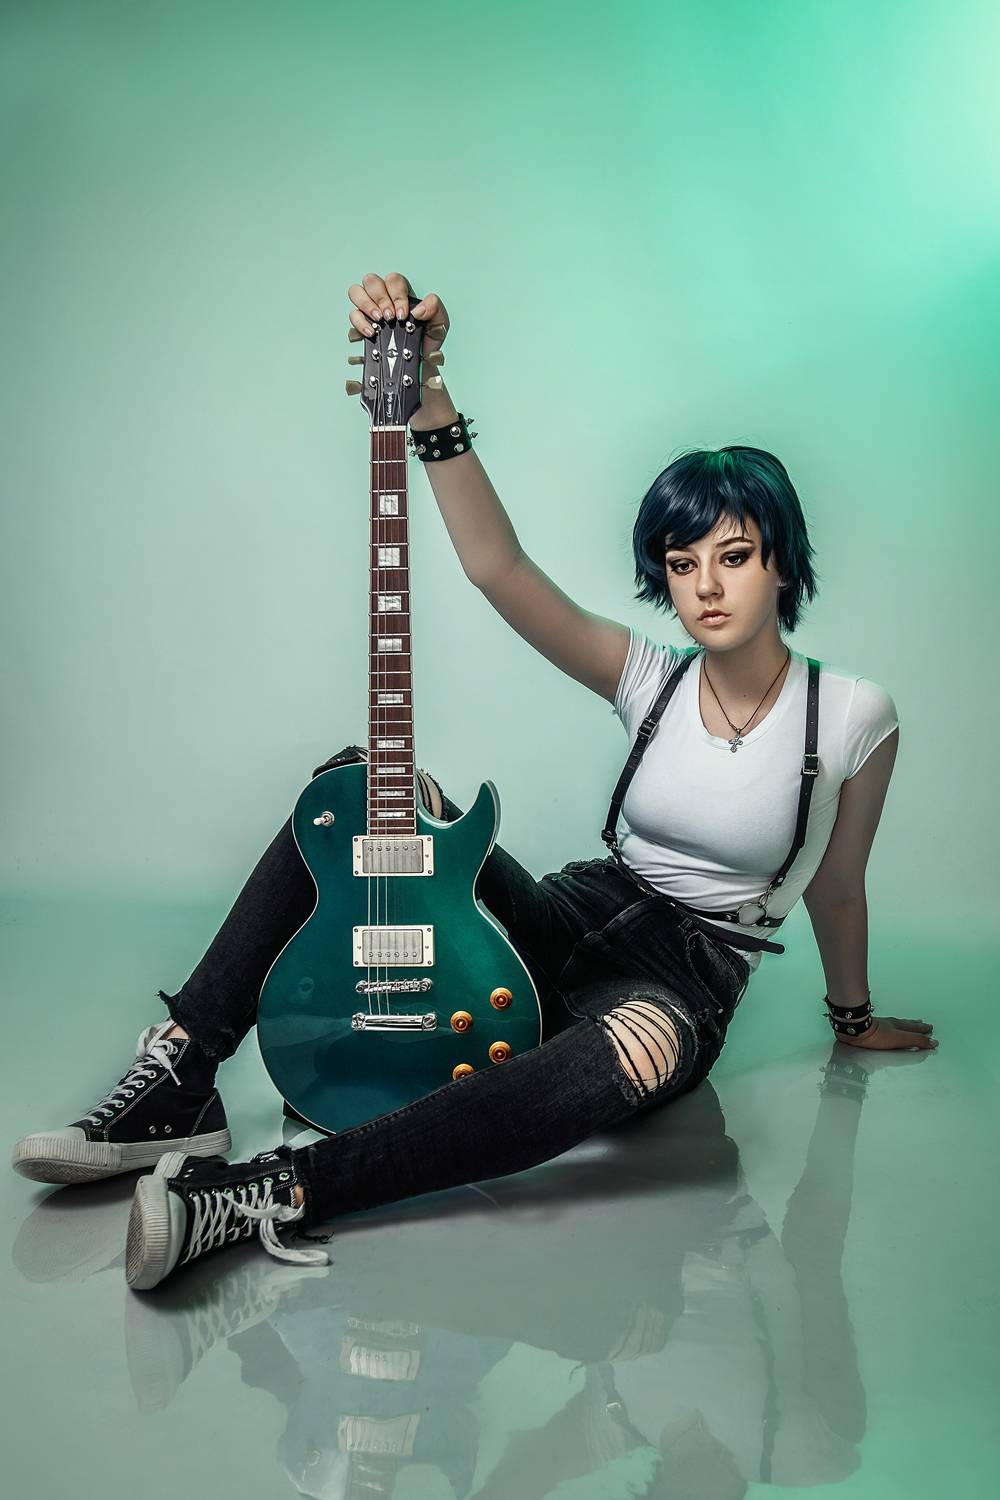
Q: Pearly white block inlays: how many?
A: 9